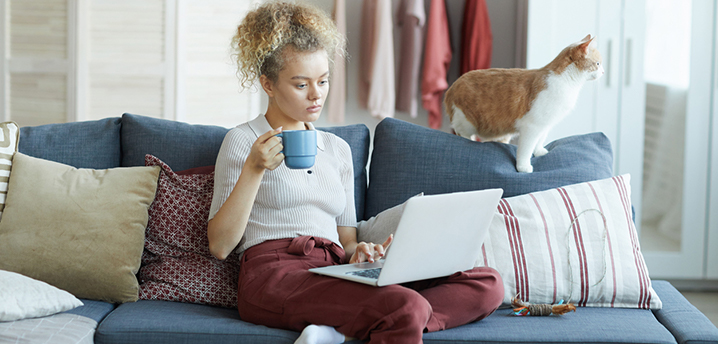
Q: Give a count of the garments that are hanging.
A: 5